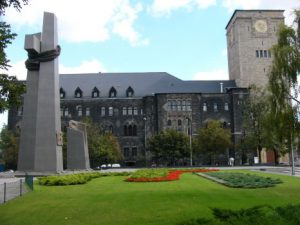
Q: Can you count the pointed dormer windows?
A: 5